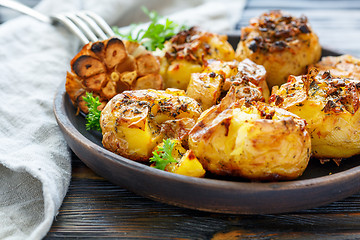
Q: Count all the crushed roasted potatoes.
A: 7